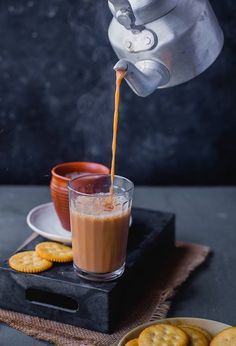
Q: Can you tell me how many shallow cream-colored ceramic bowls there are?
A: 1